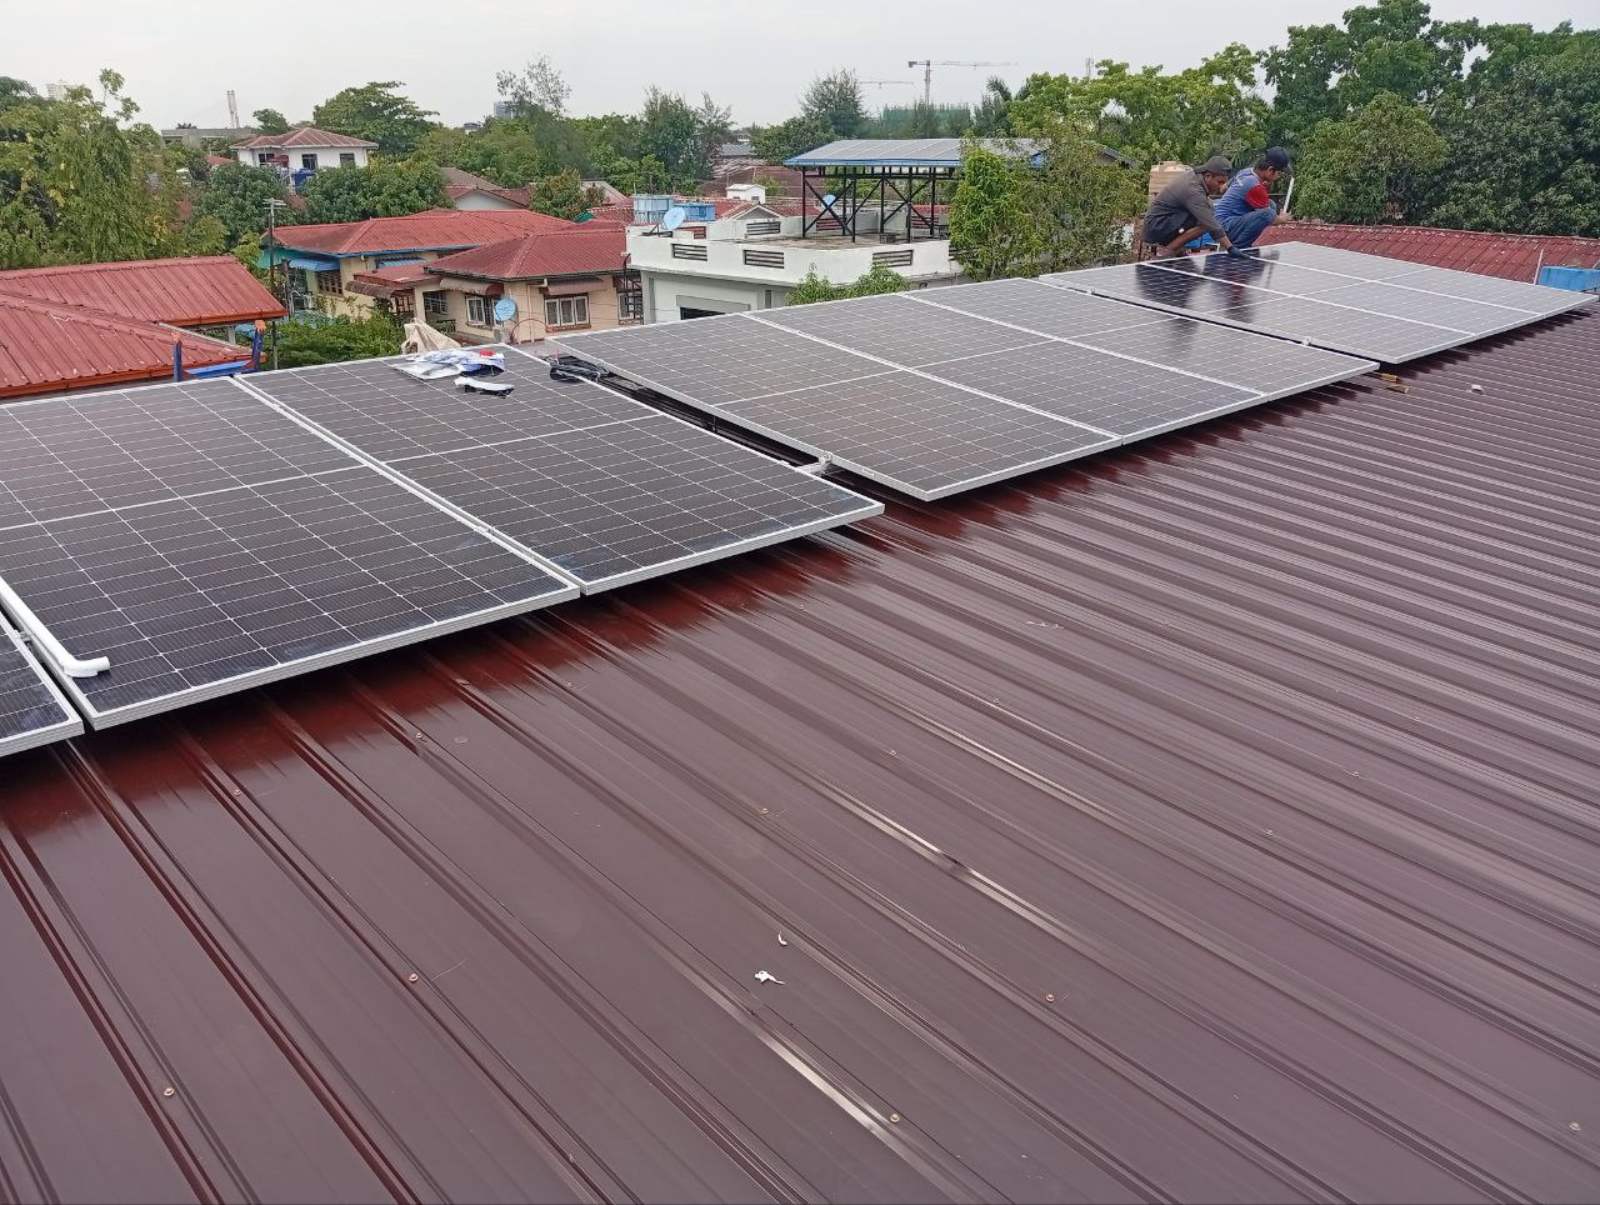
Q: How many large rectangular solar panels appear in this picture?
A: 9